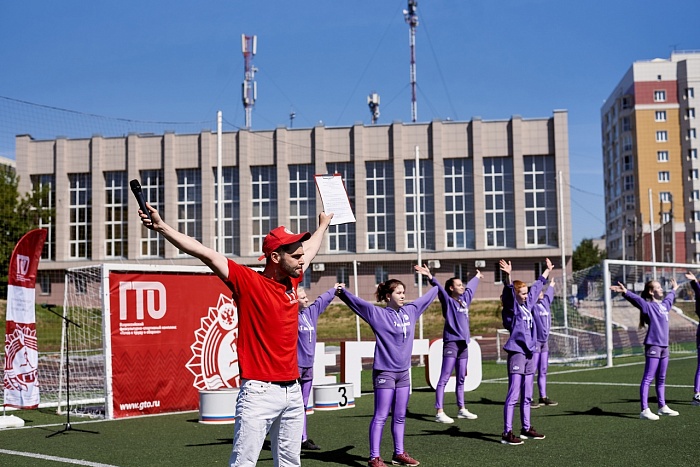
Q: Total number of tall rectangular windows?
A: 14